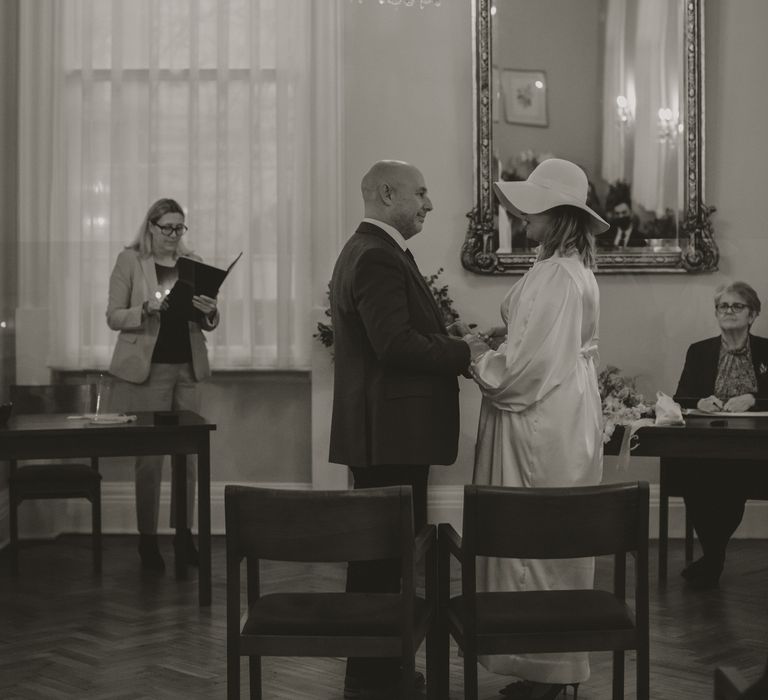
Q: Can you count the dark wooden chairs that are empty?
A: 3